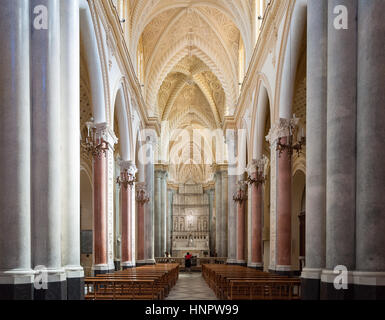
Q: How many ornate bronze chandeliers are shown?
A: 6